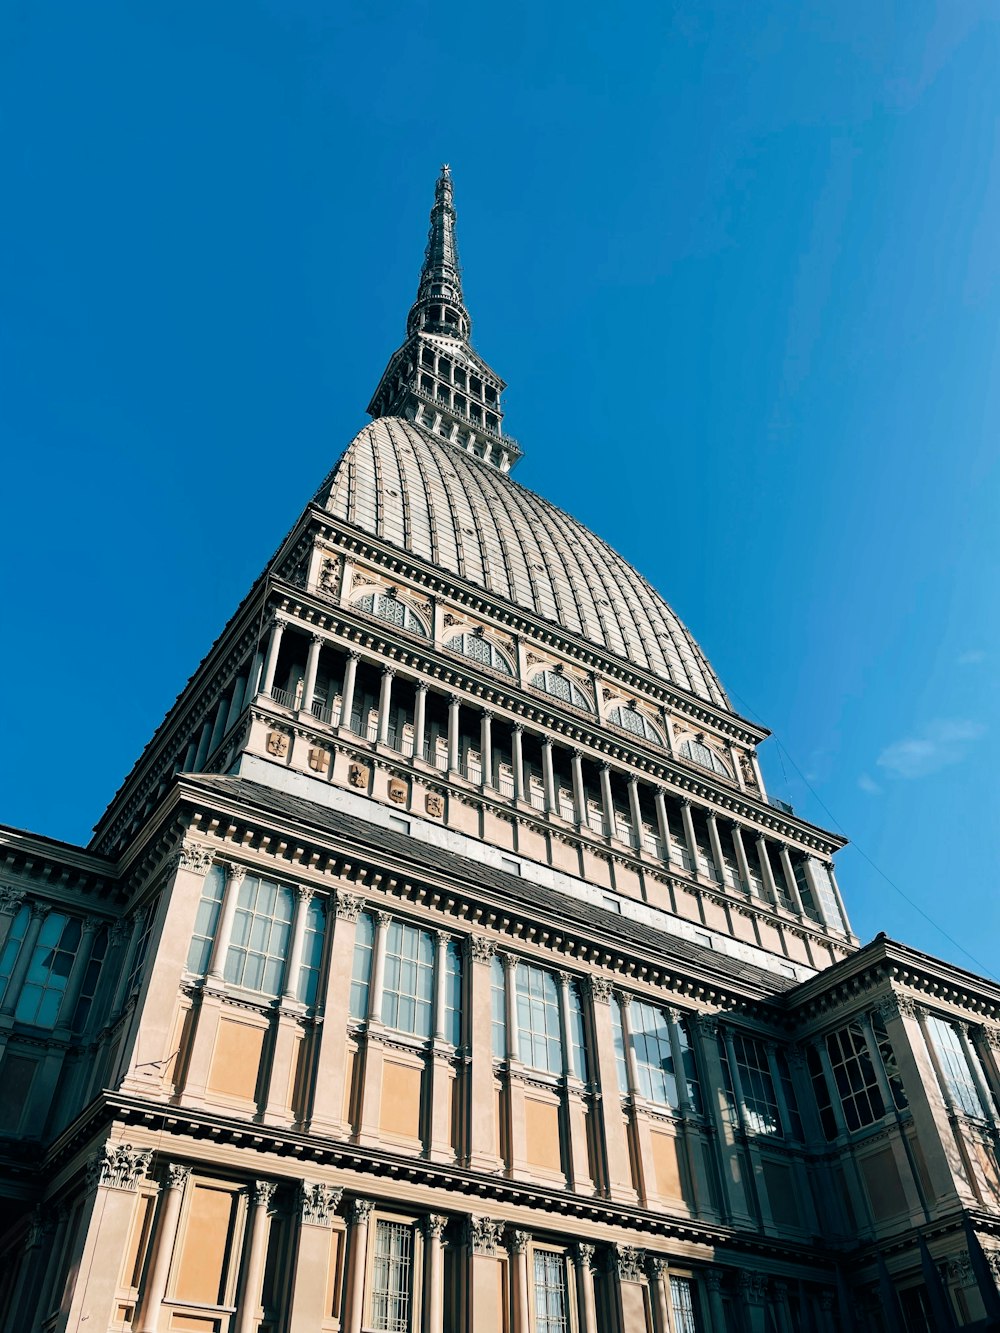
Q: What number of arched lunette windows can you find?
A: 5